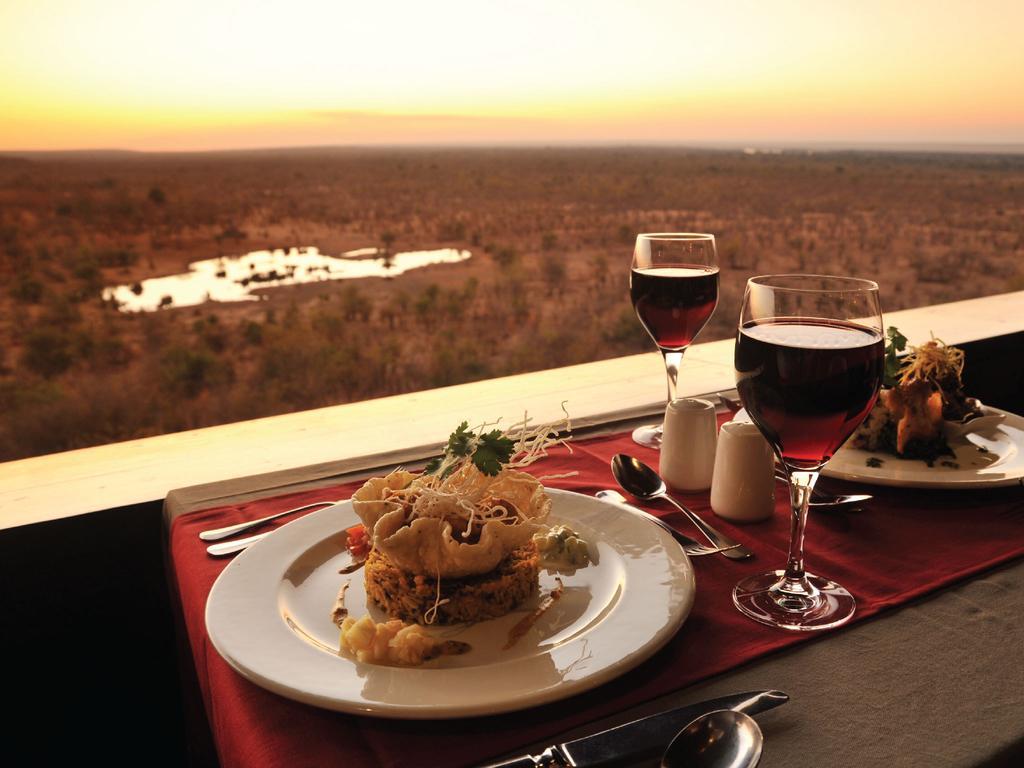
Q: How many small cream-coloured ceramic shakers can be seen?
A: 2